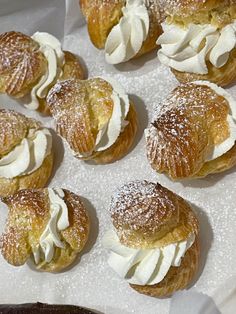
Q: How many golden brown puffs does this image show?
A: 8